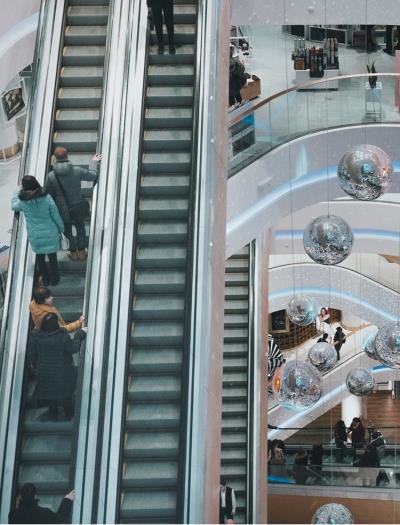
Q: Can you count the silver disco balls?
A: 9